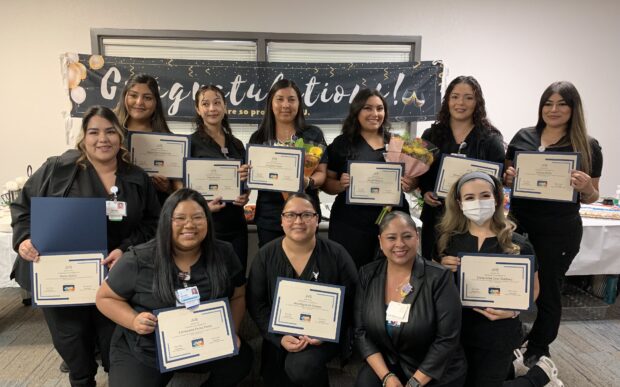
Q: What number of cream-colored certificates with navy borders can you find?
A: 10